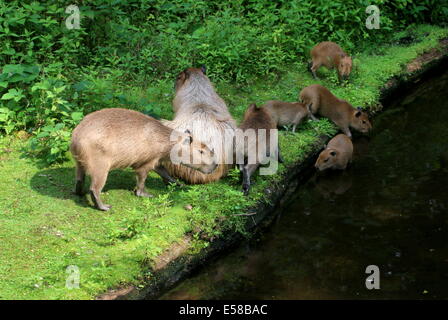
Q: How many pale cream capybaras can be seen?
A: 1